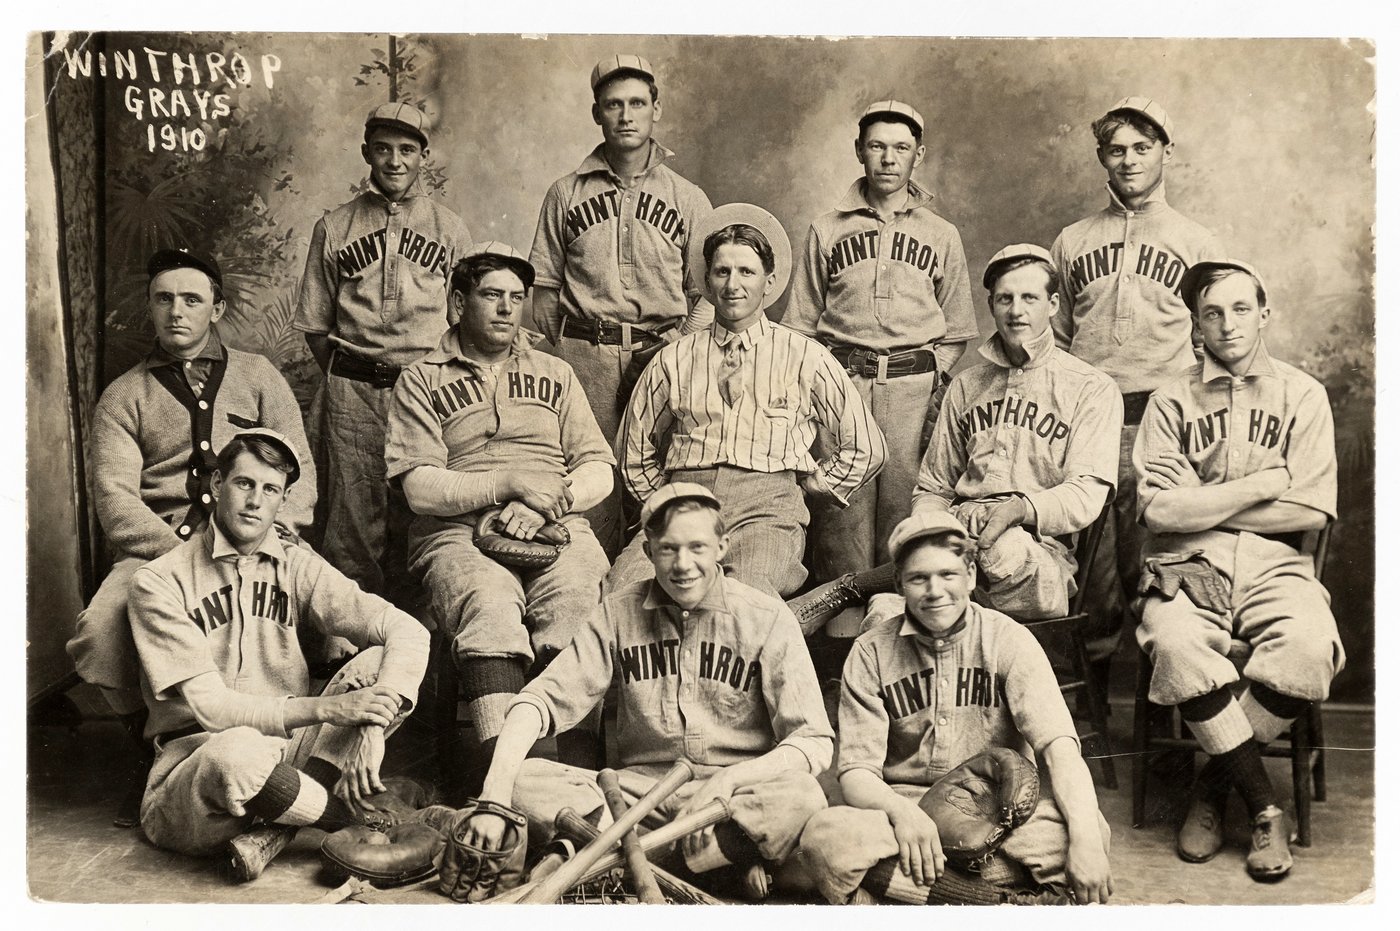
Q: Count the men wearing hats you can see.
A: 12